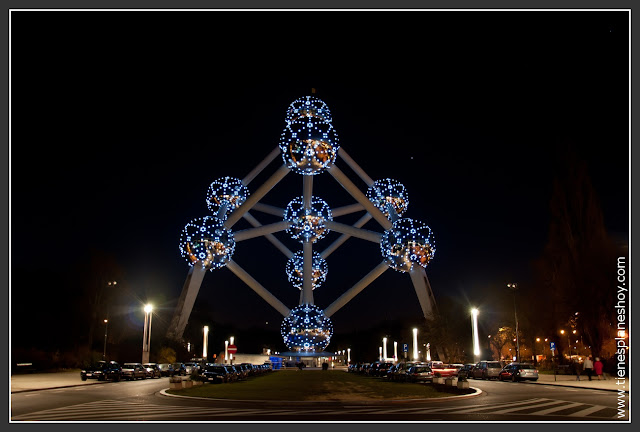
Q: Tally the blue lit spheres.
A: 9